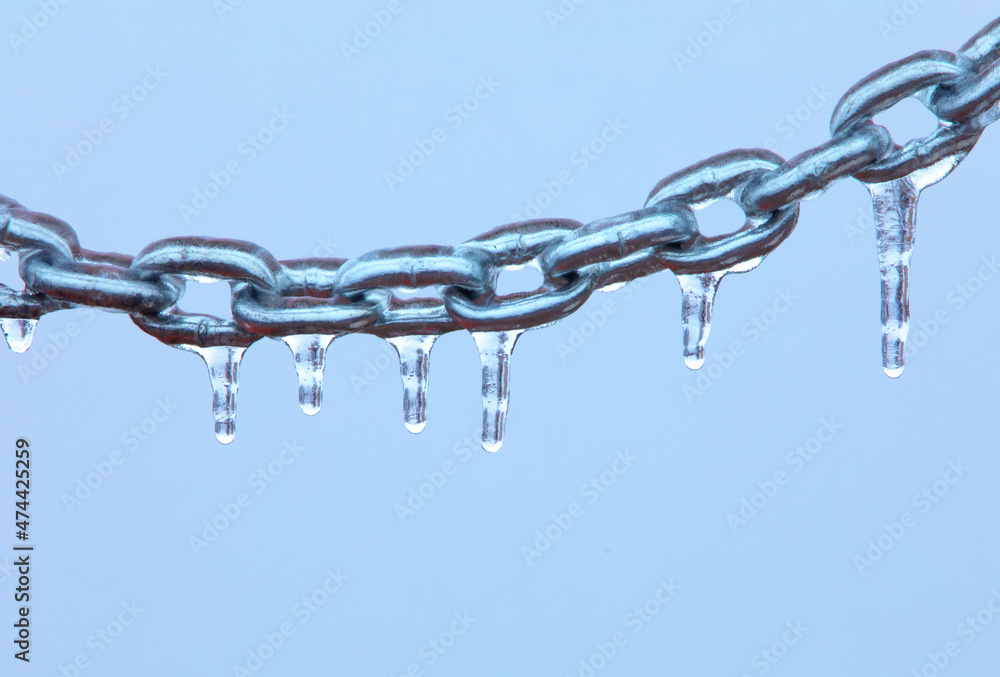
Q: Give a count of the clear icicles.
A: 7